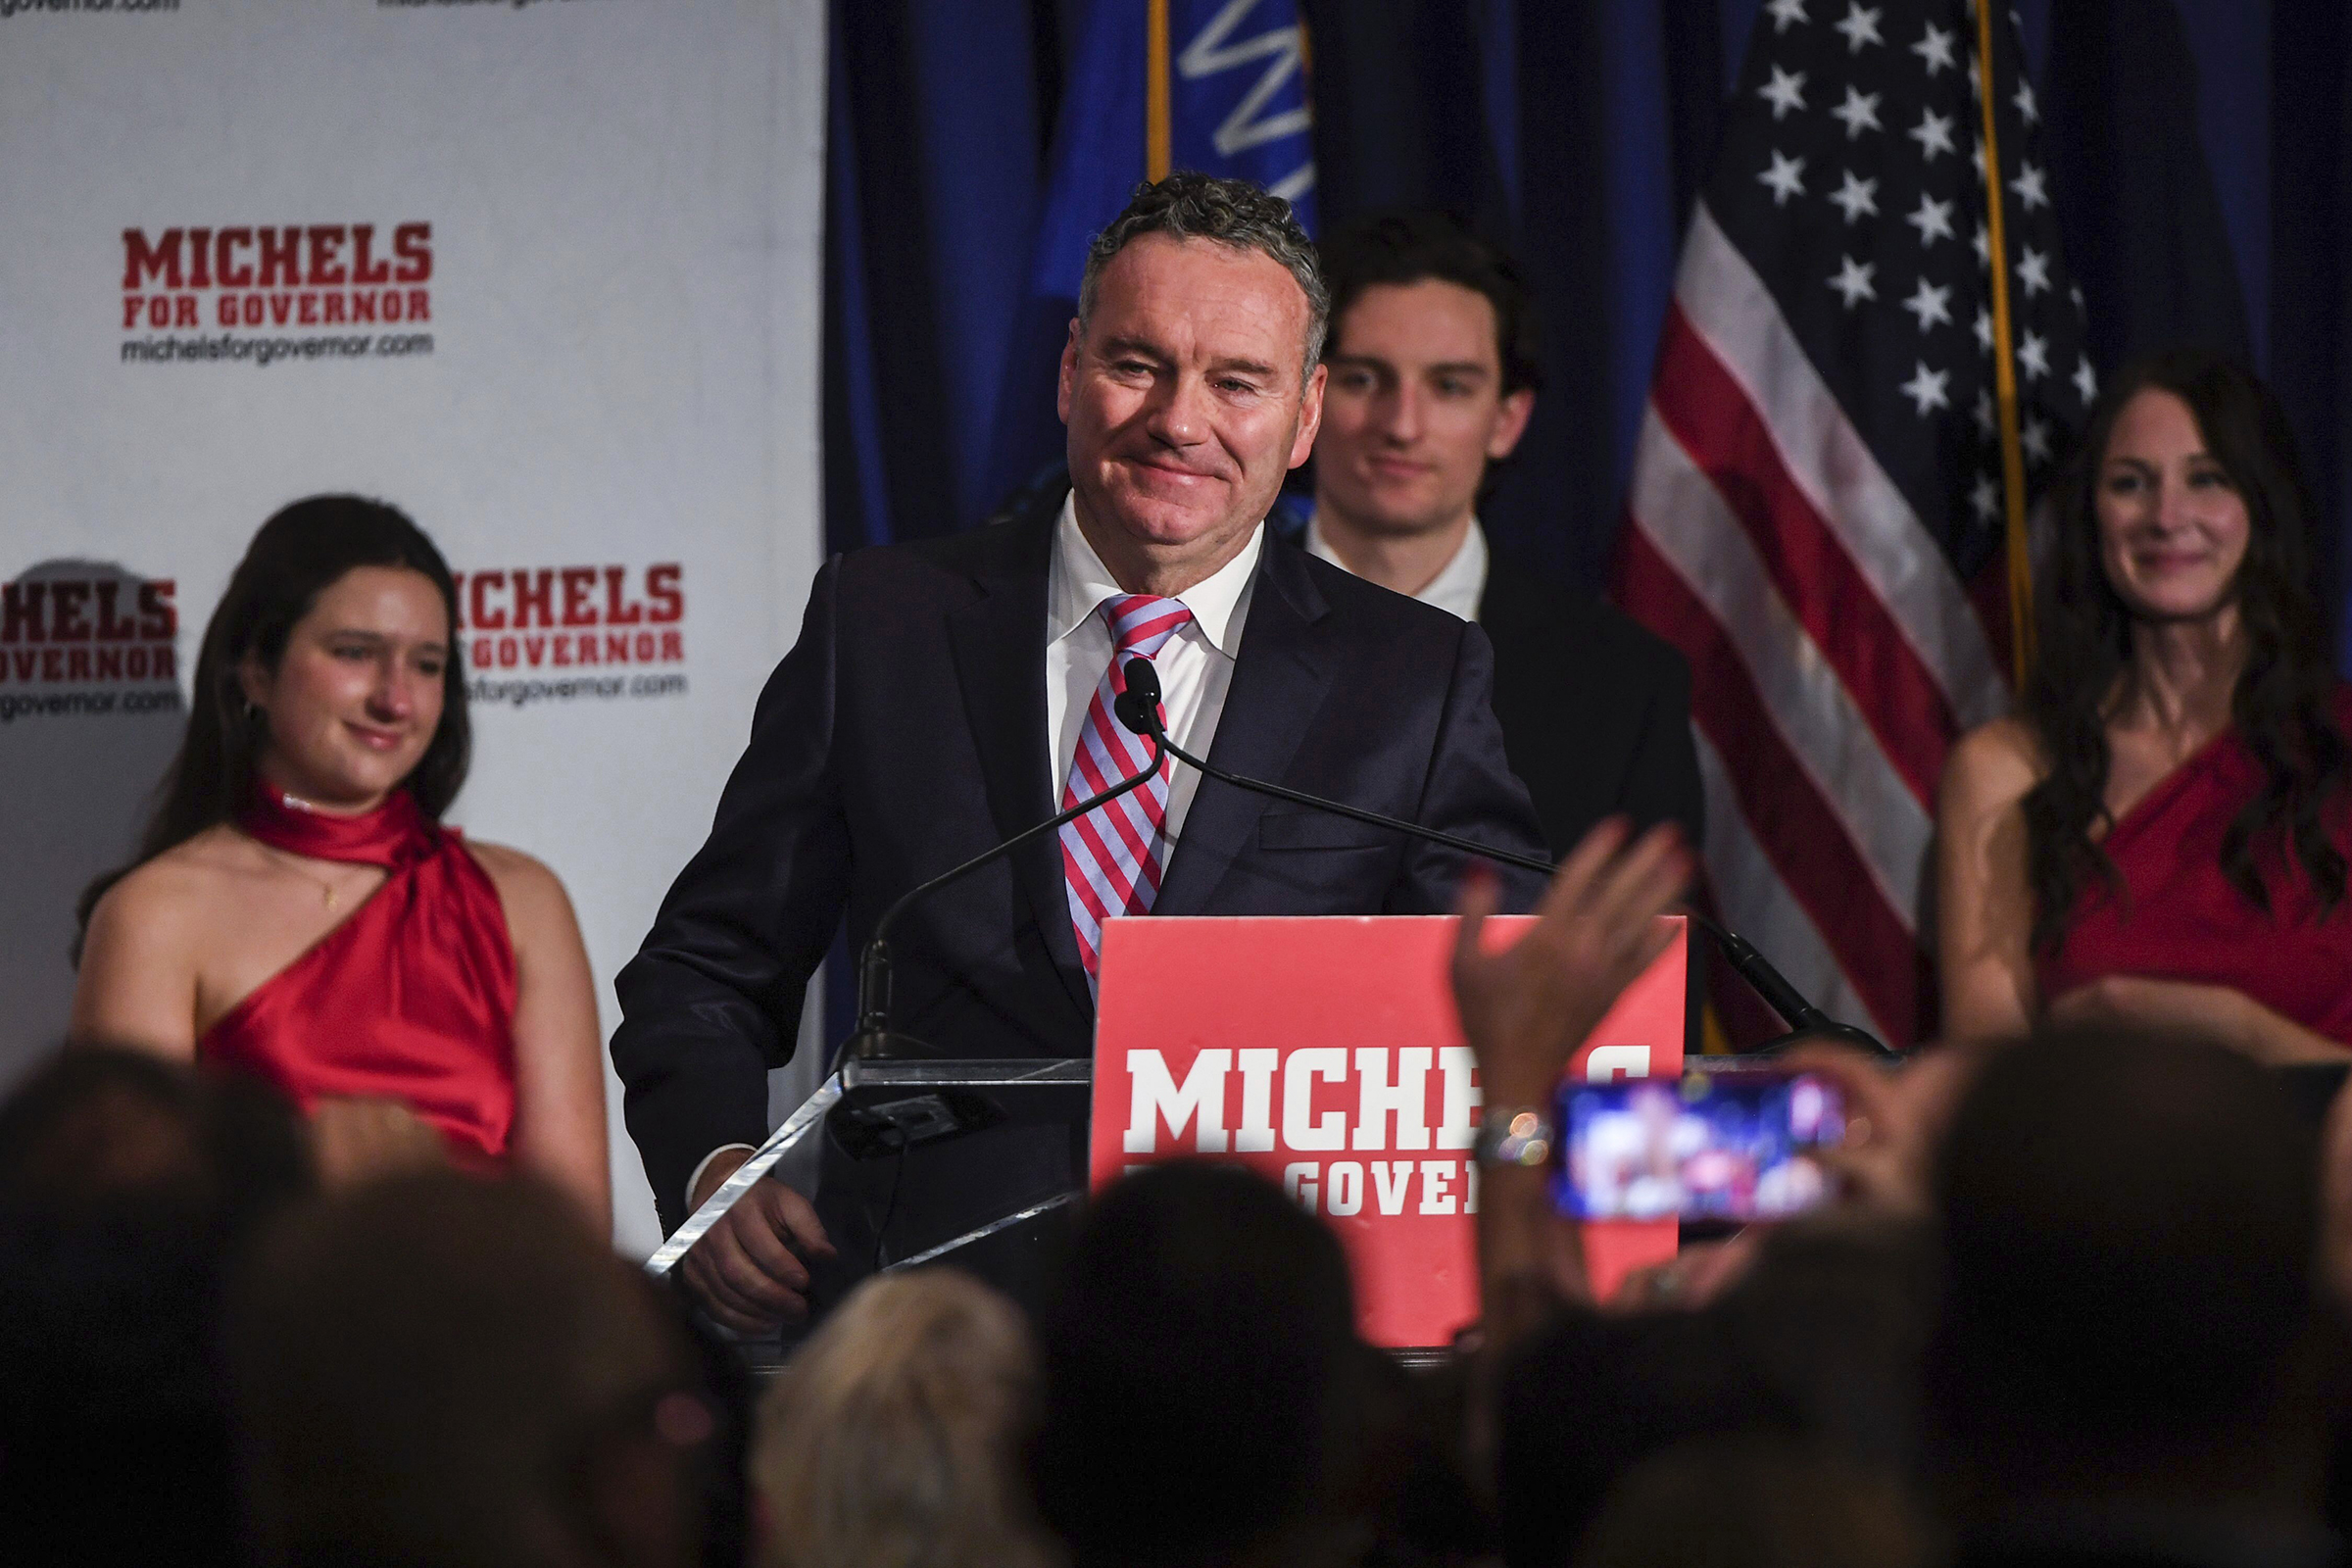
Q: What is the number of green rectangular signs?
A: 0